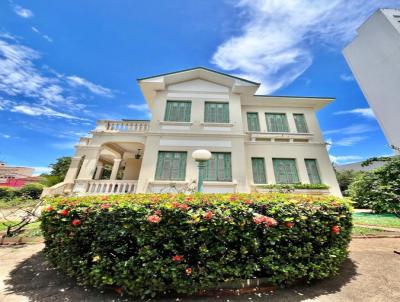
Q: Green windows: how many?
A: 10